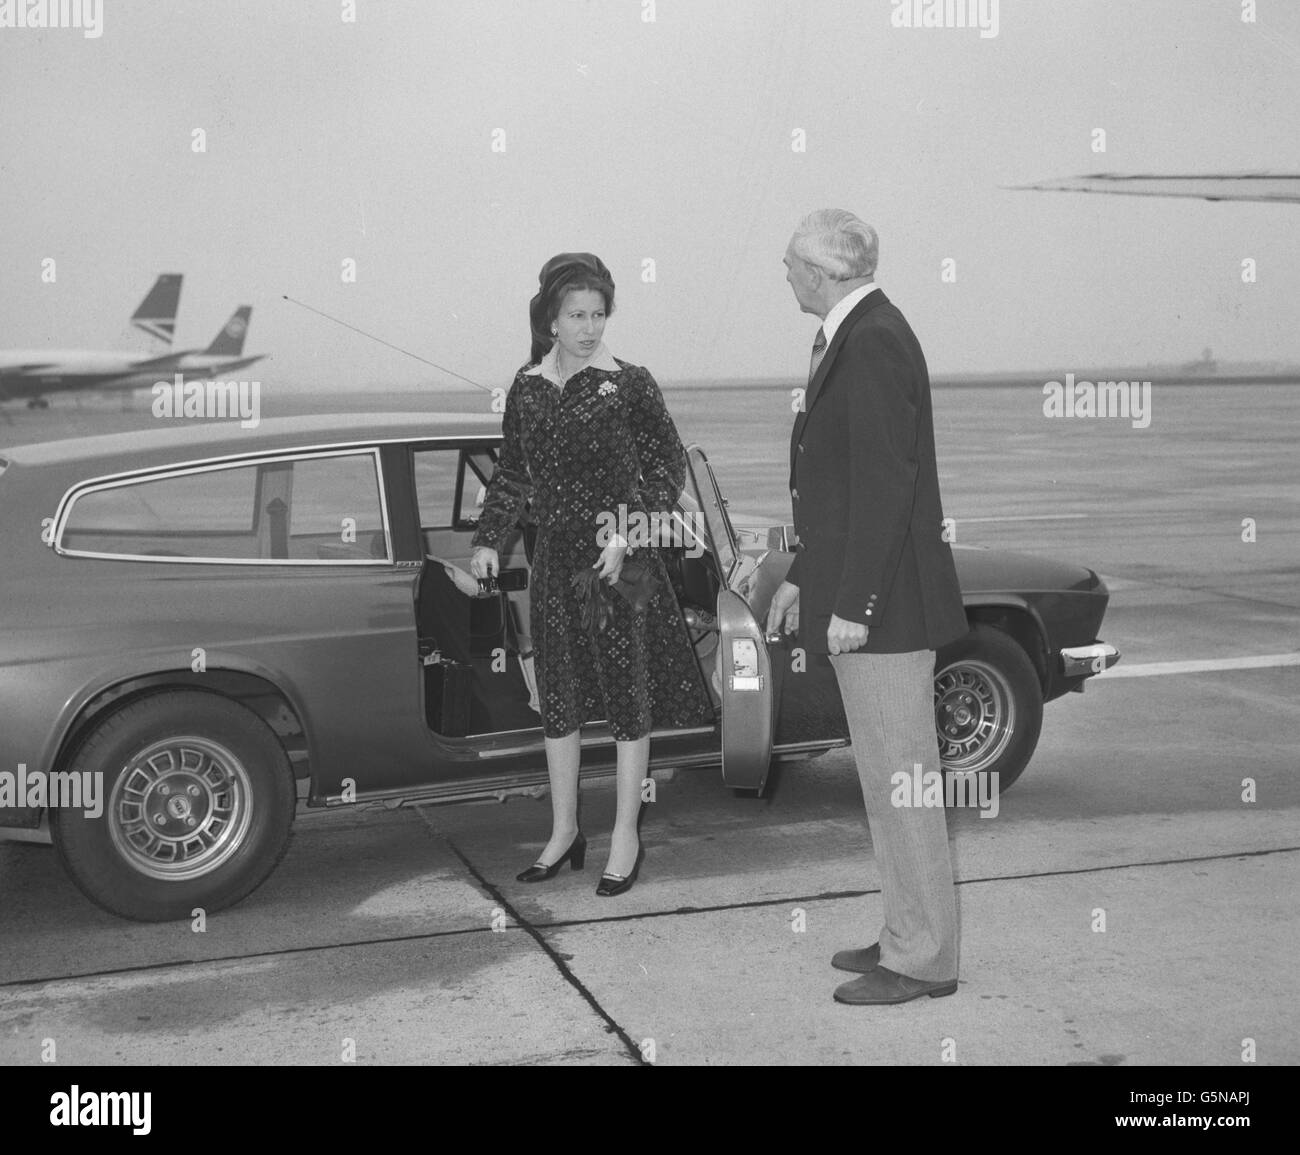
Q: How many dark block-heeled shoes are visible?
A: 2